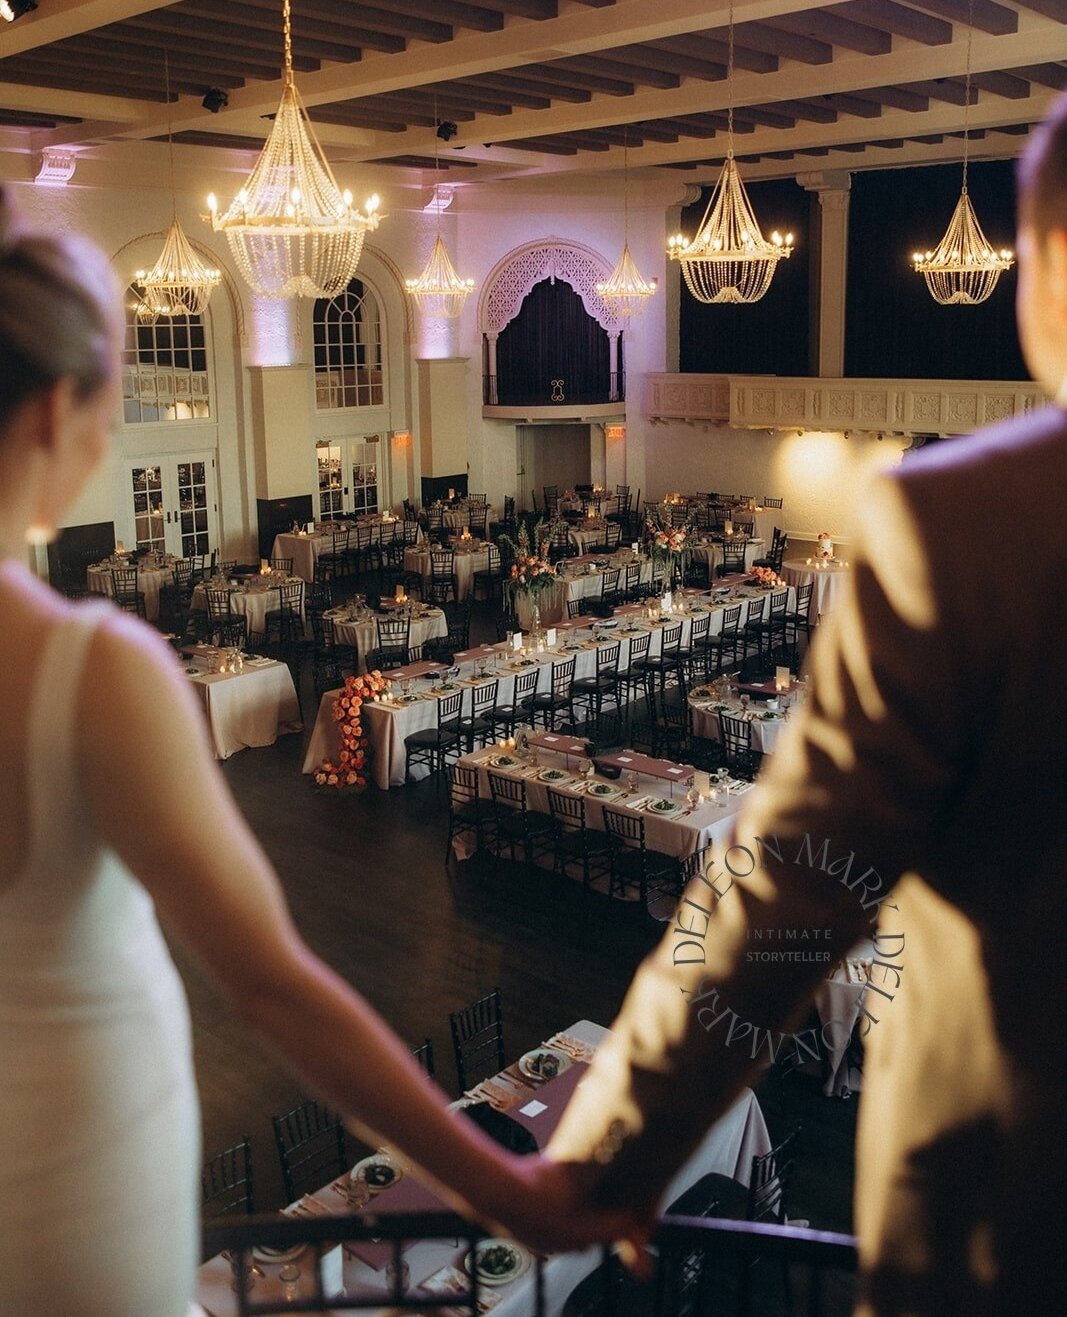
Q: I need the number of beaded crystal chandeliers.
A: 6